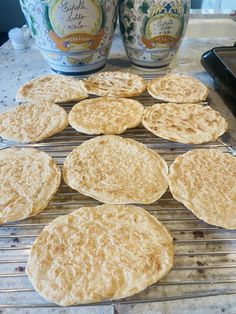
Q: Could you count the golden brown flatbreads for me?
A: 10